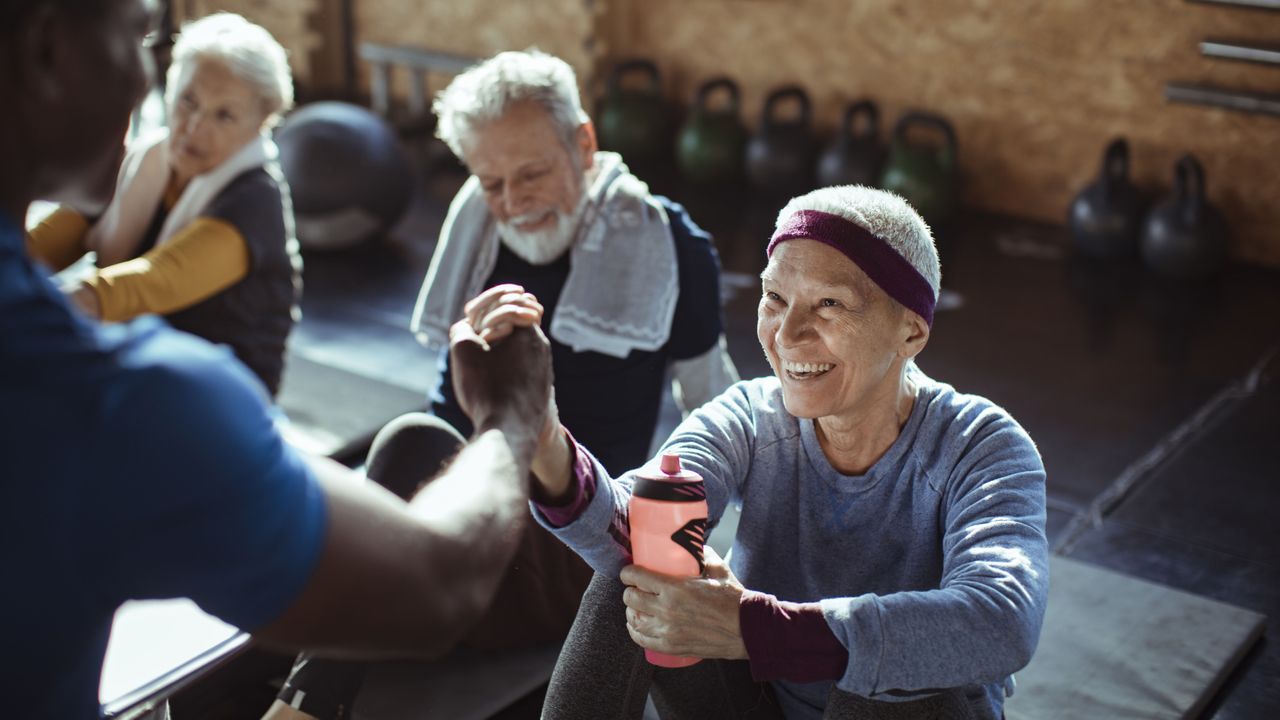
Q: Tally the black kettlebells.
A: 4